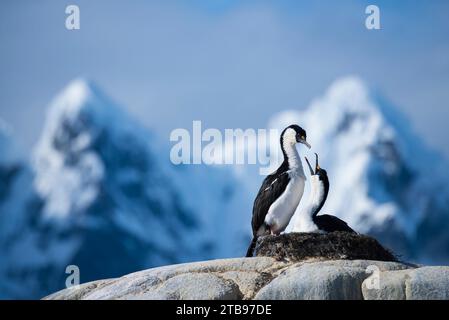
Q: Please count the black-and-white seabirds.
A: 2